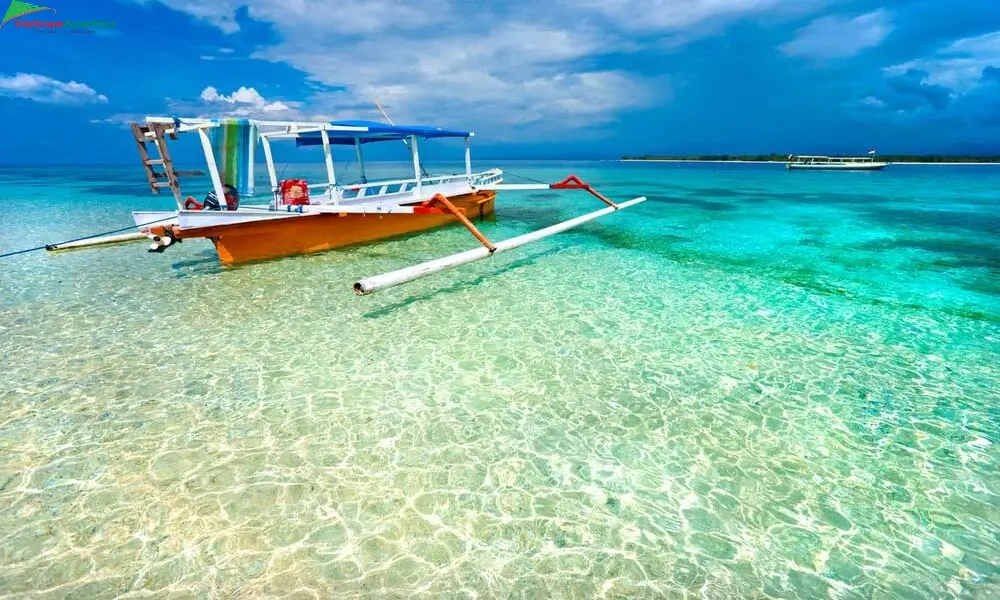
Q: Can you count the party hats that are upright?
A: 0